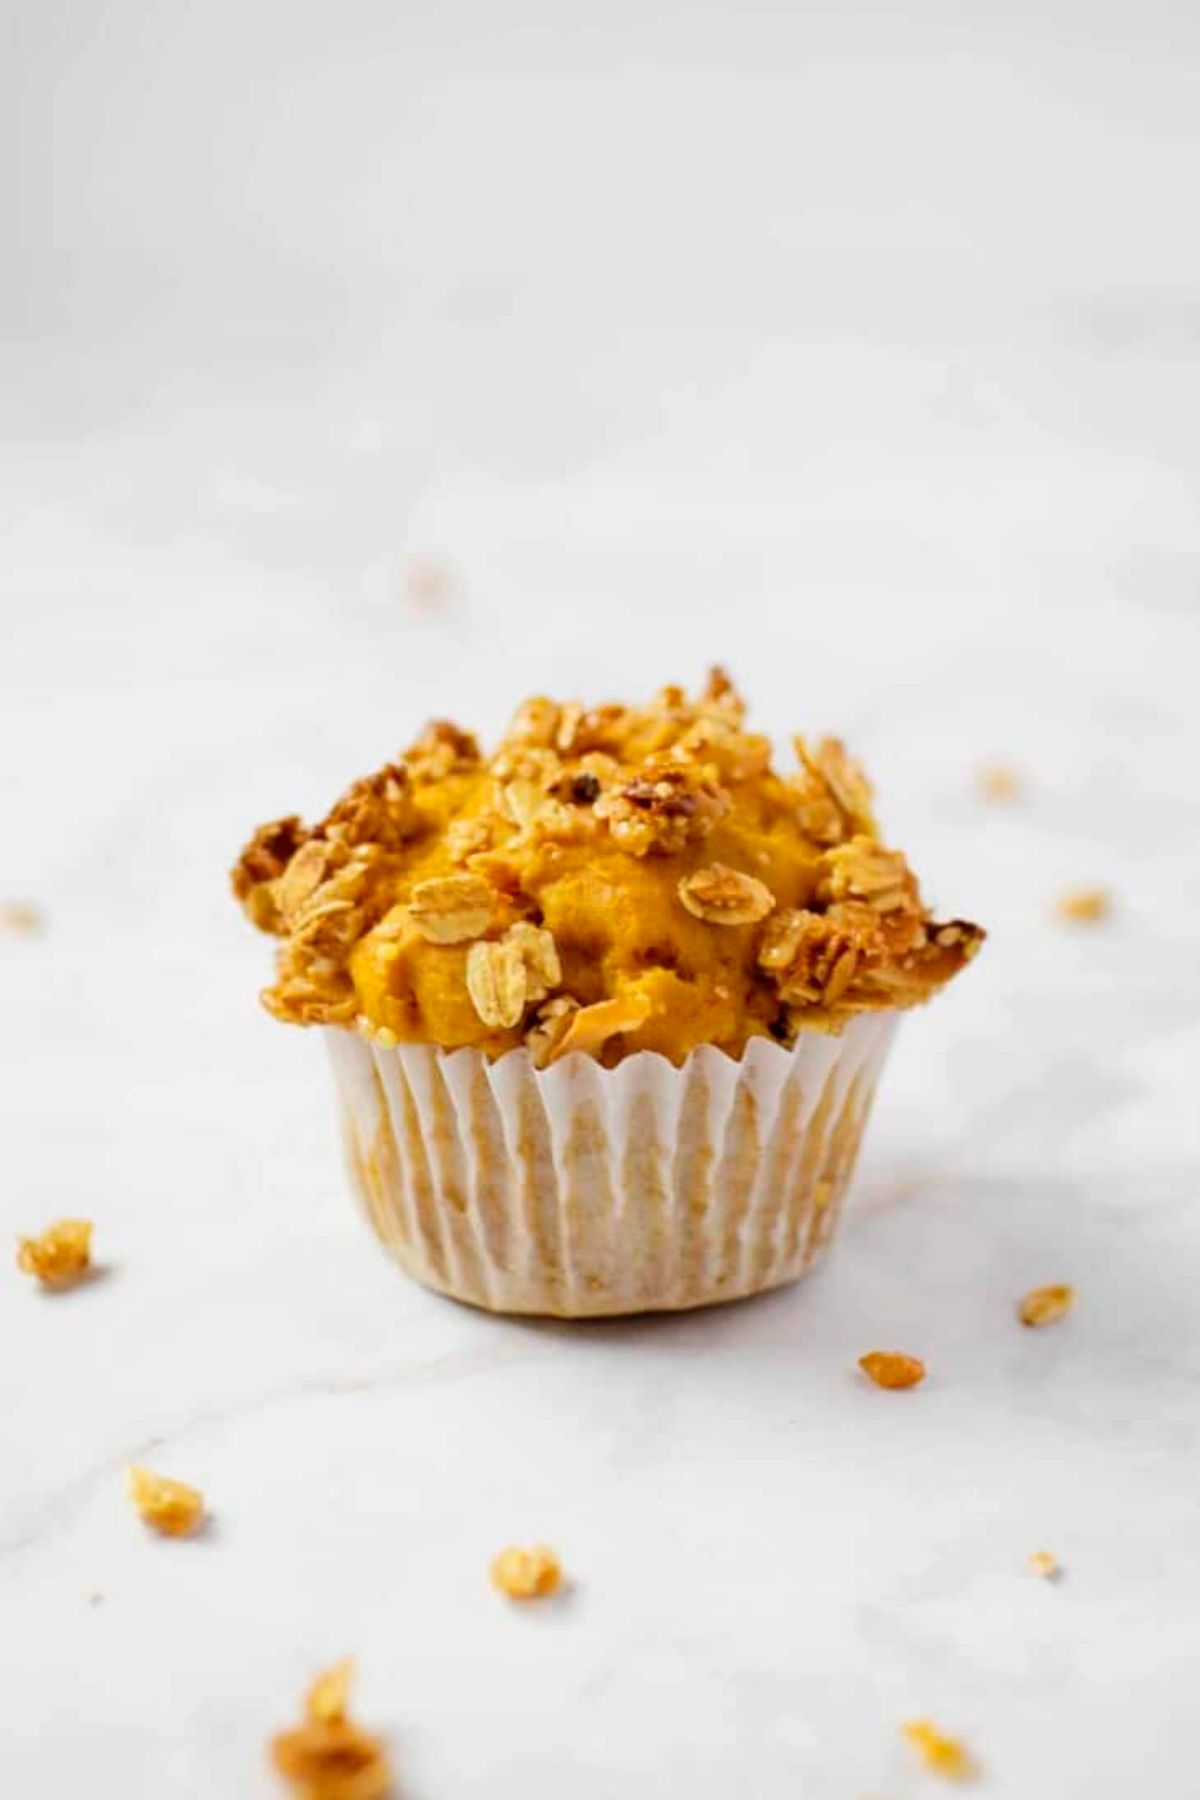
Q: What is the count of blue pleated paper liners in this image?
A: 0